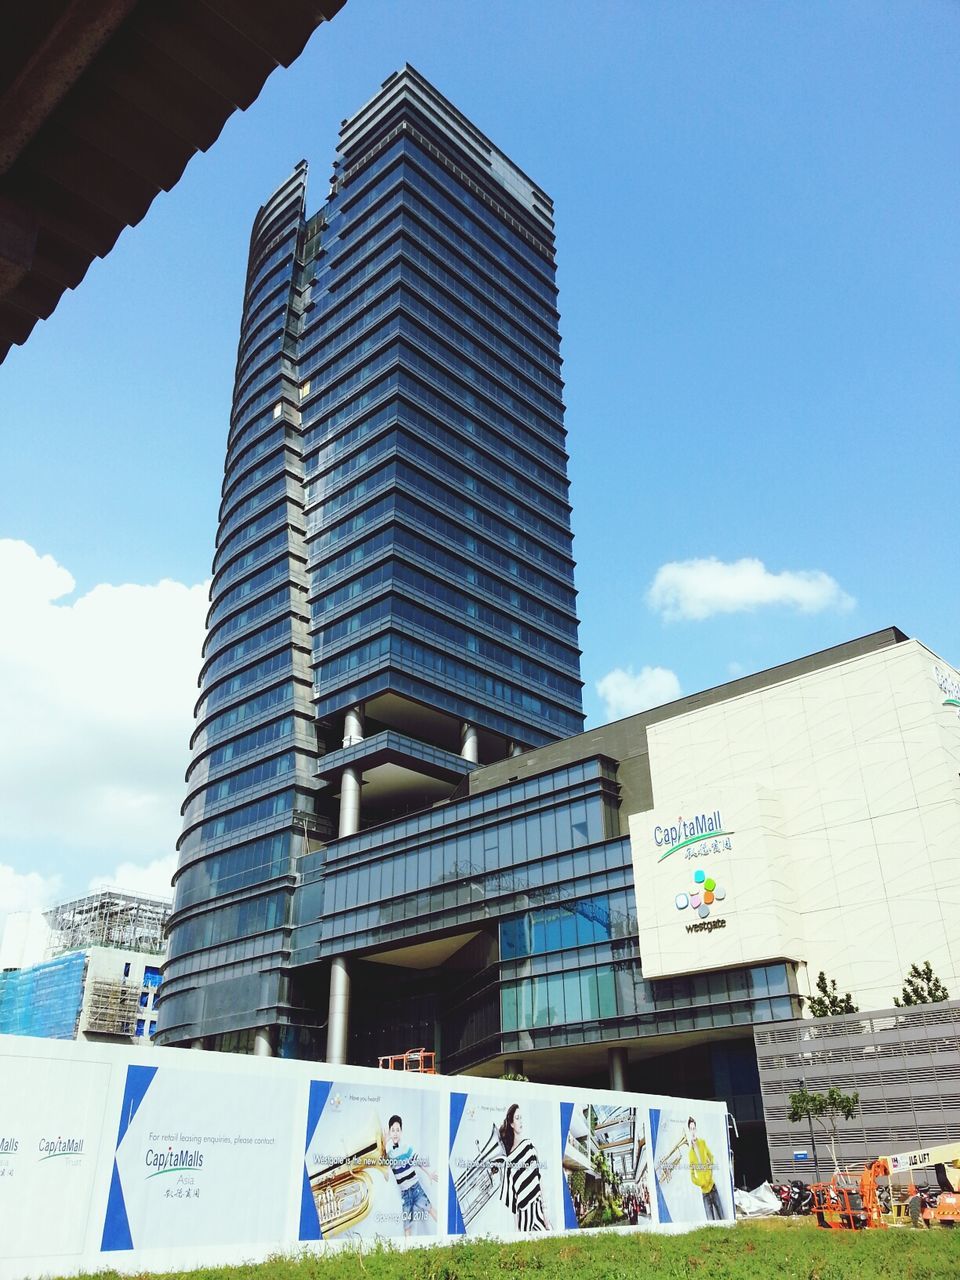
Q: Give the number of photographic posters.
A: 4